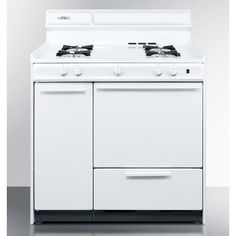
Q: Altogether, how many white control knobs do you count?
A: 5